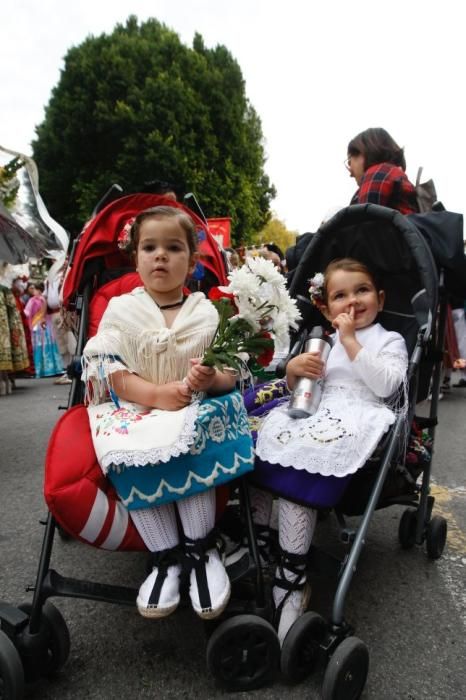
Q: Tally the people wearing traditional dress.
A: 2